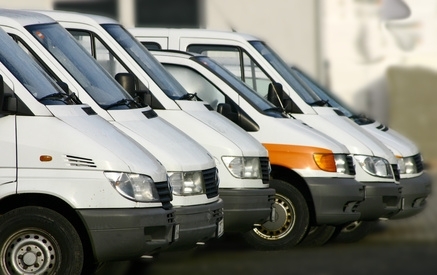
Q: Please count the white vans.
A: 6